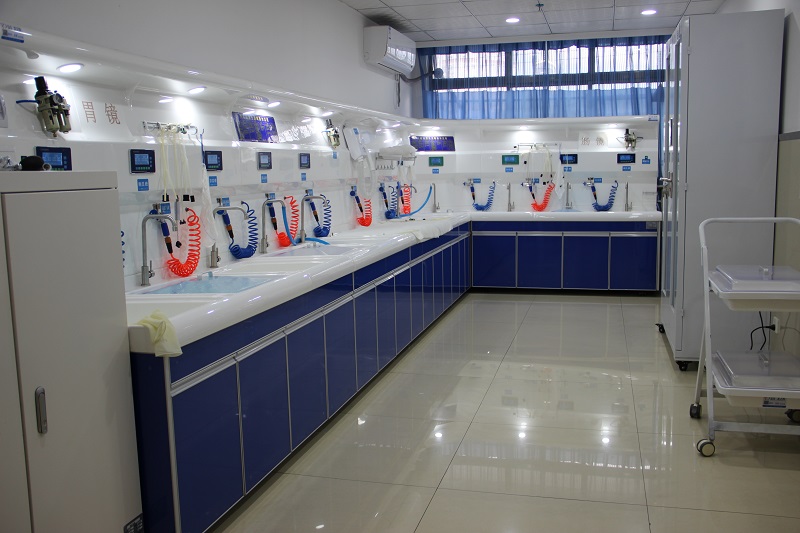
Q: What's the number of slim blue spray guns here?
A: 10